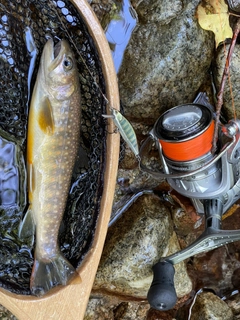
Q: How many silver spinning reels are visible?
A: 1